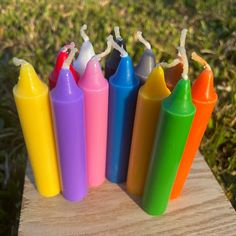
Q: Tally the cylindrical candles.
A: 12